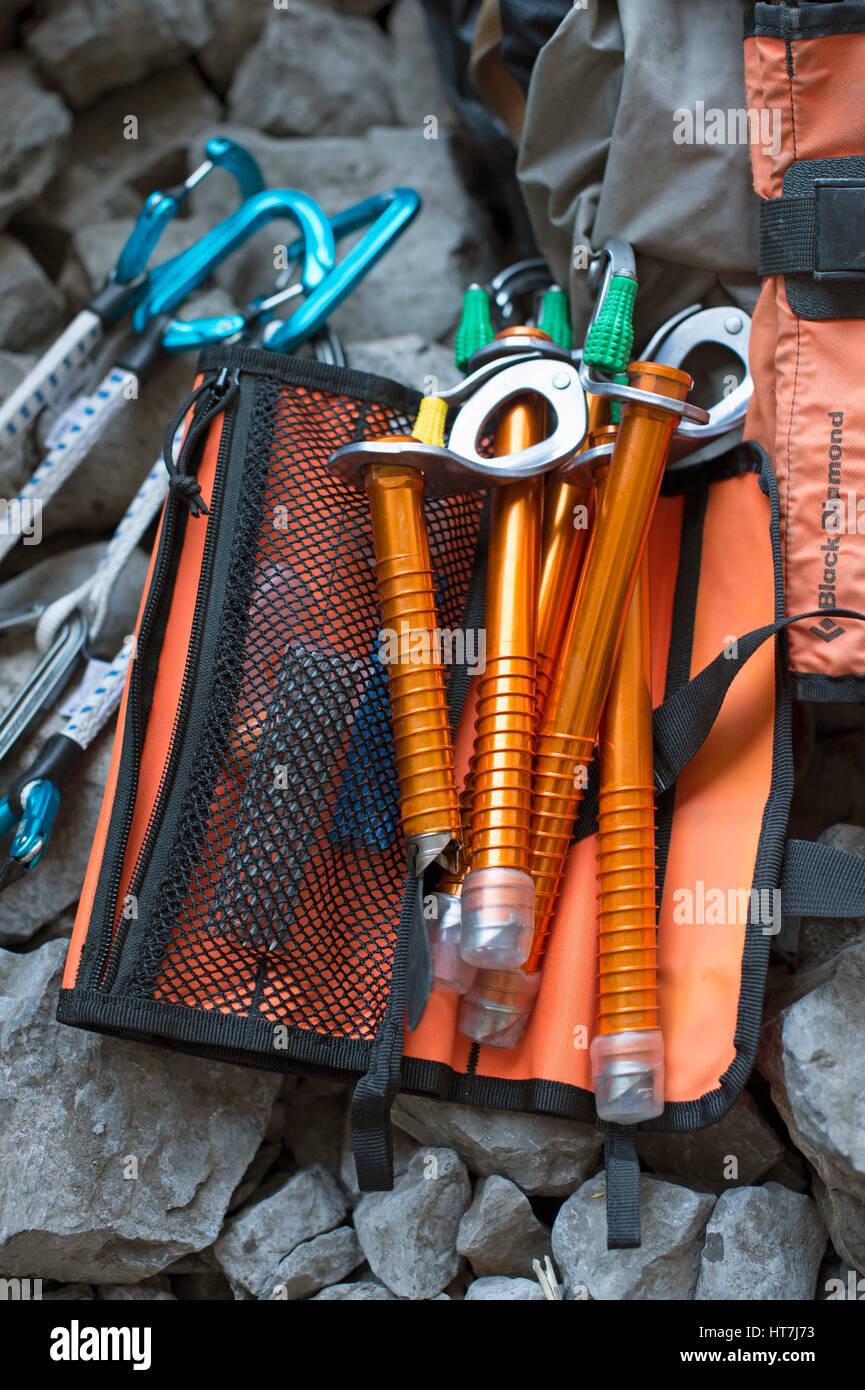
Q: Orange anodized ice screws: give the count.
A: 5